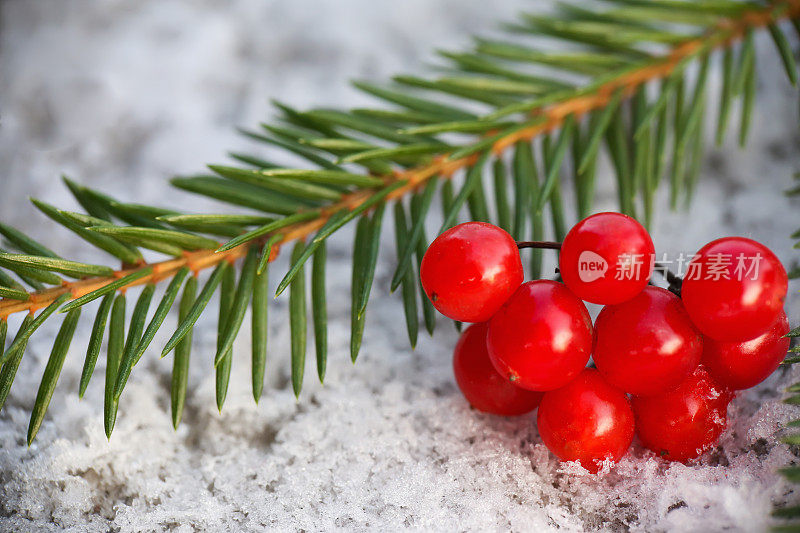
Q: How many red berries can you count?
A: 9